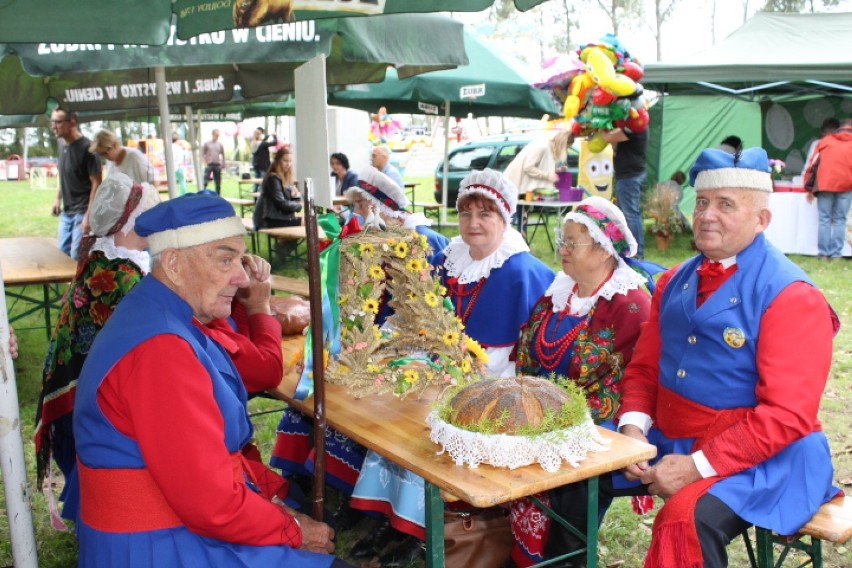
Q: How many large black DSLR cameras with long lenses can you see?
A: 0